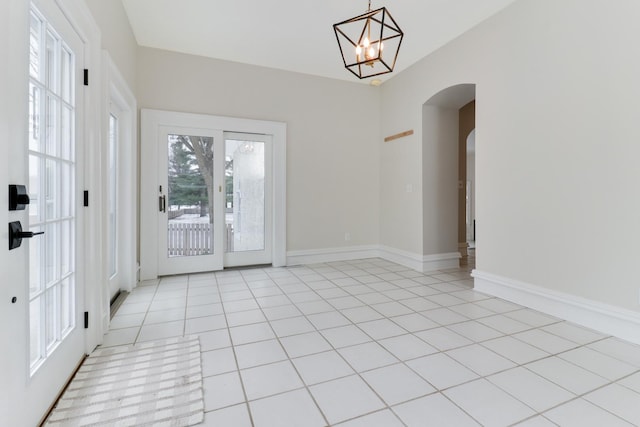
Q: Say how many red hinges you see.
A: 0